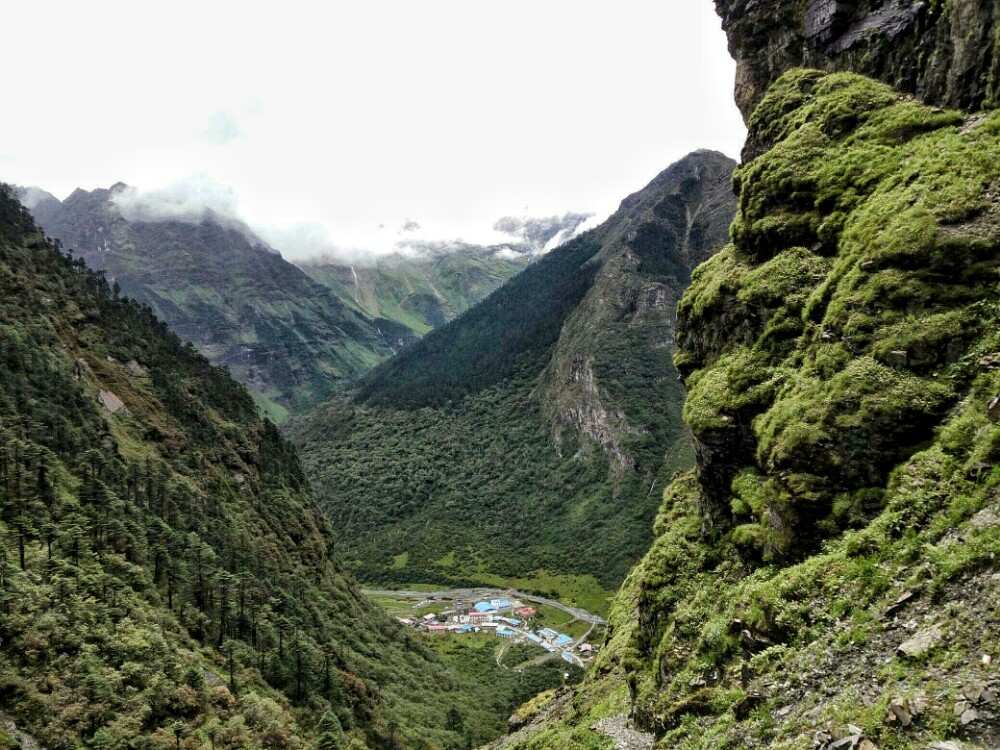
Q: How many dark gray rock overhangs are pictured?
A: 1